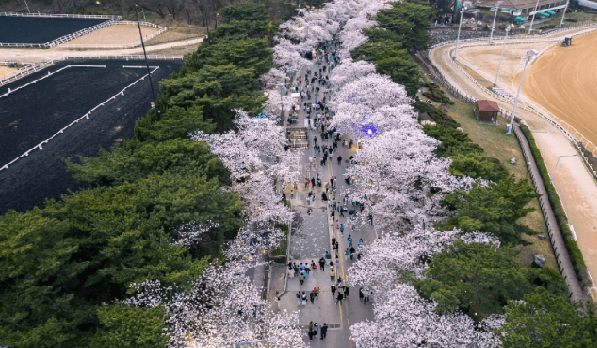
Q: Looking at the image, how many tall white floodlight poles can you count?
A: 6